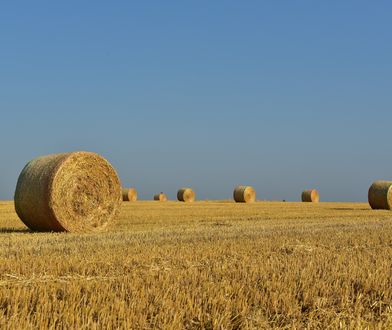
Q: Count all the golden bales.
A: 7